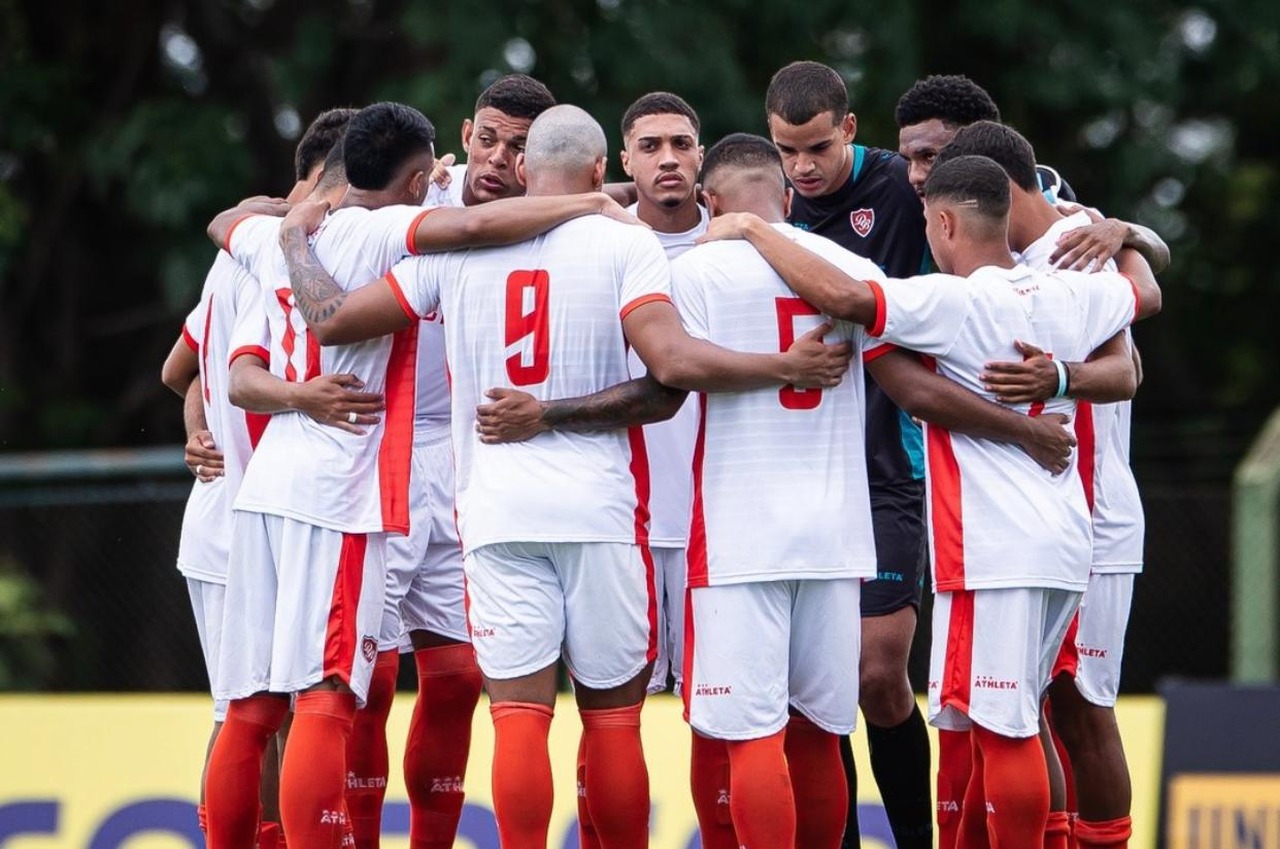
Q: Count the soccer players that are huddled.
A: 11